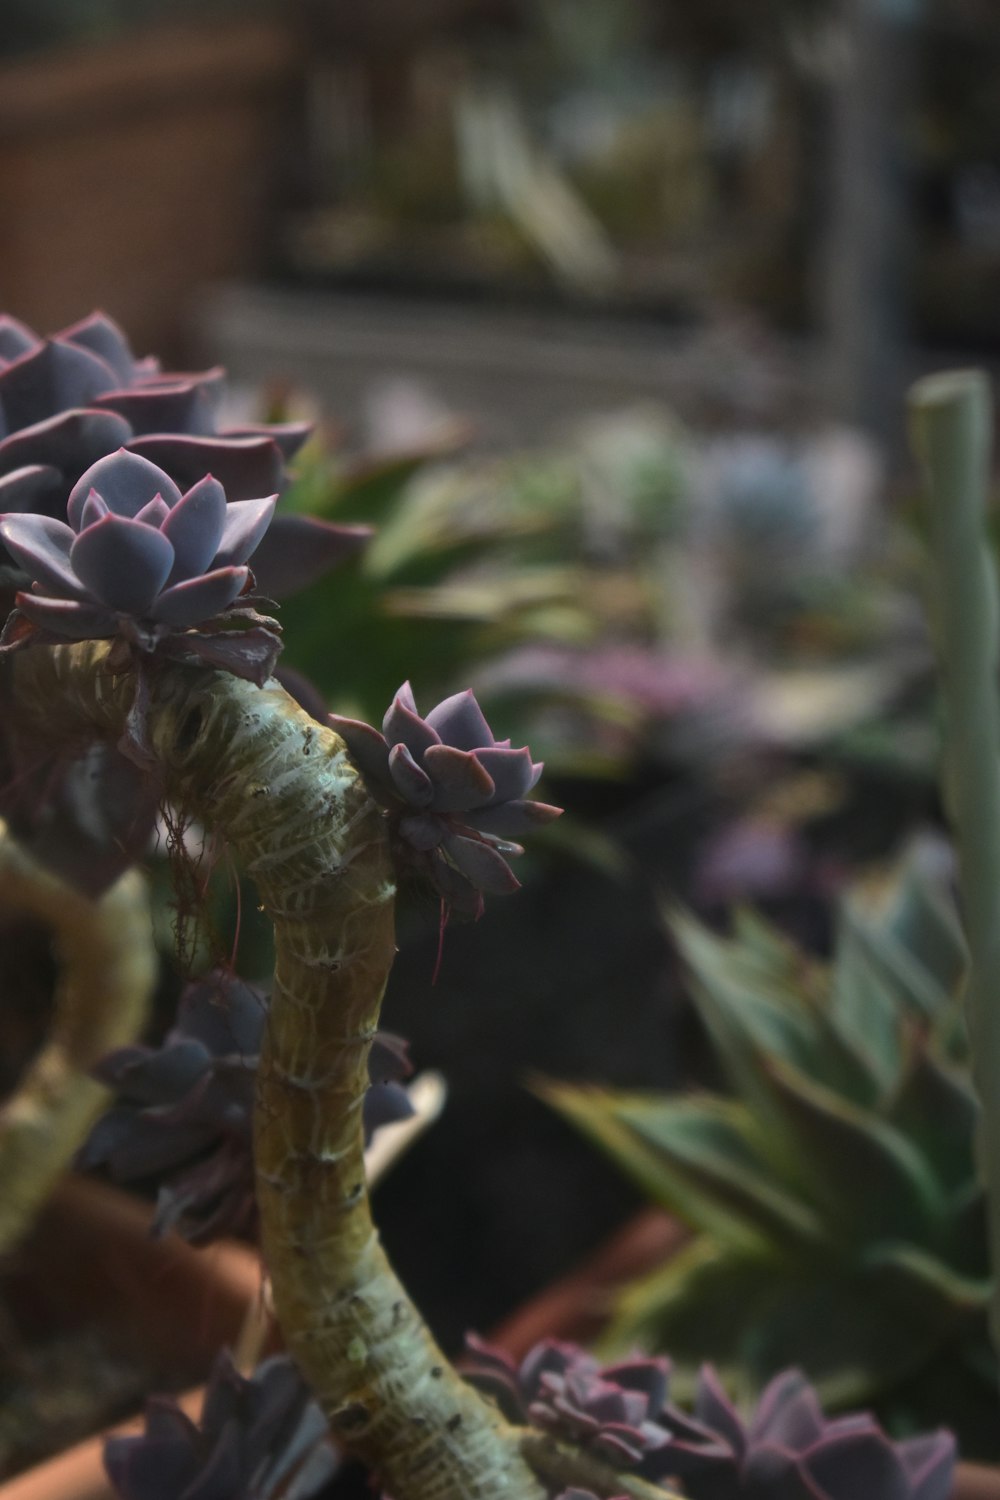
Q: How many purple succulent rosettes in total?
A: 7